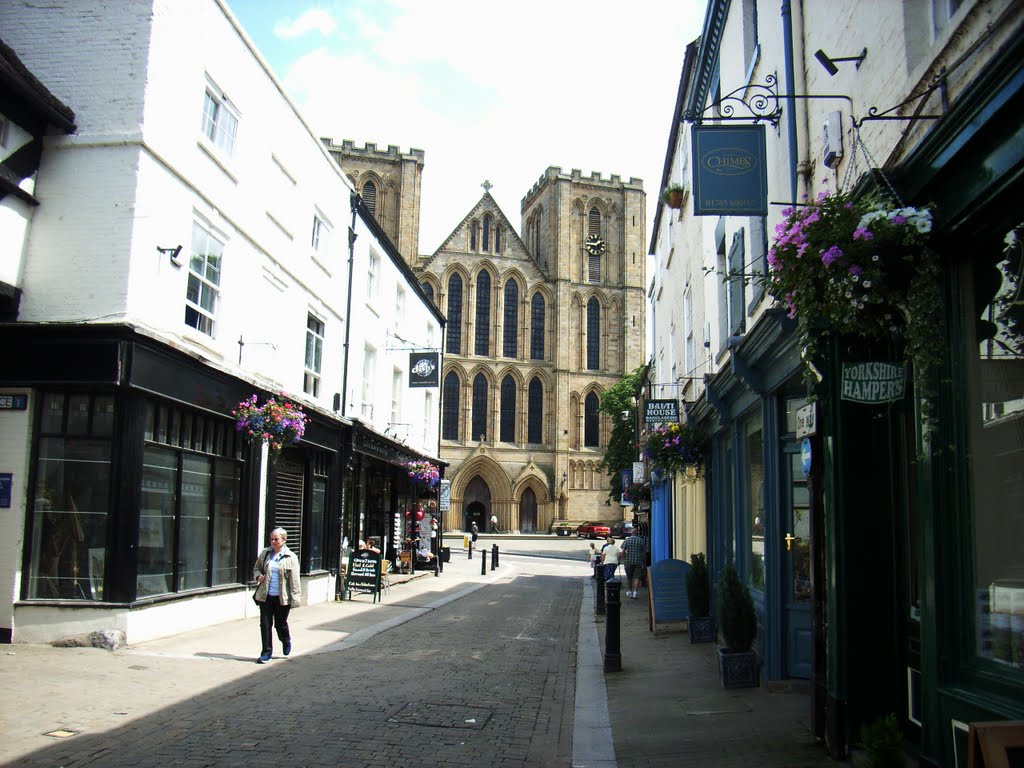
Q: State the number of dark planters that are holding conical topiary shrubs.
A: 2